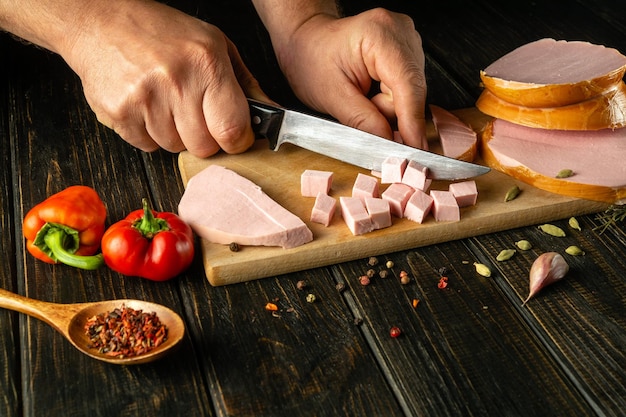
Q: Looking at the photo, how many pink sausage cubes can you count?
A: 11